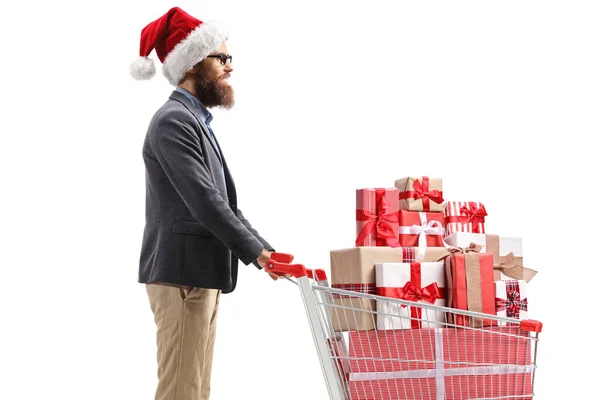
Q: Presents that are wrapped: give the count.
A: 10